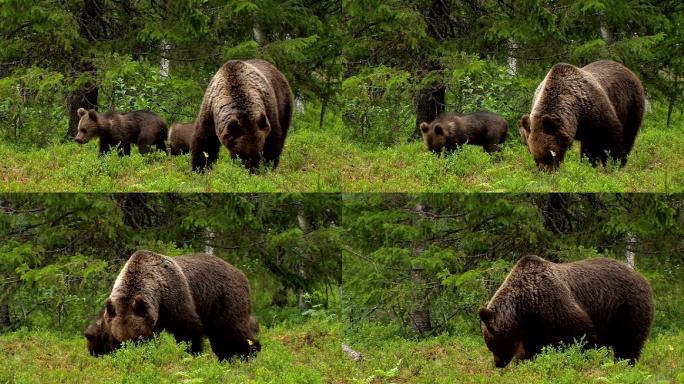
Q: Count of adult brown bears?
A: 4